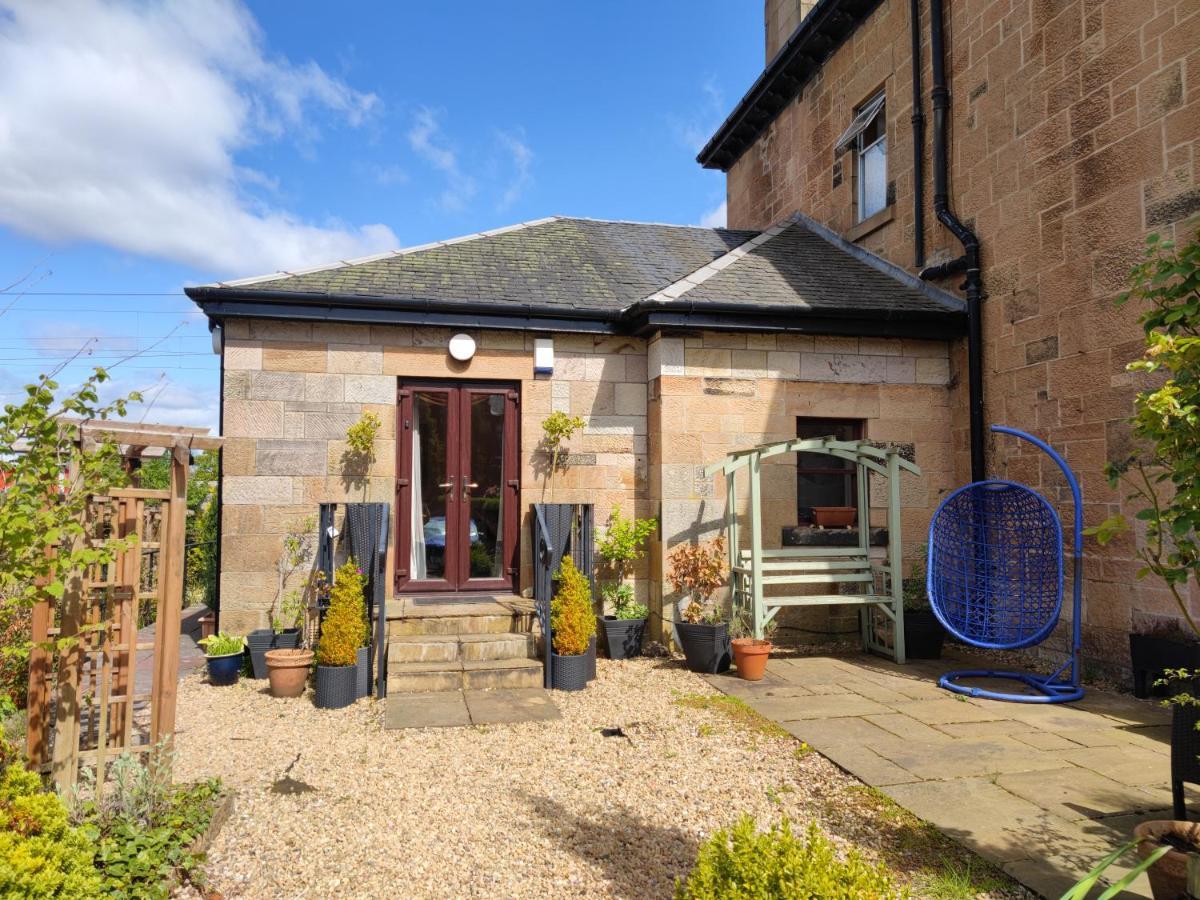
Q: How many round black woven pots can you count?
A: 2